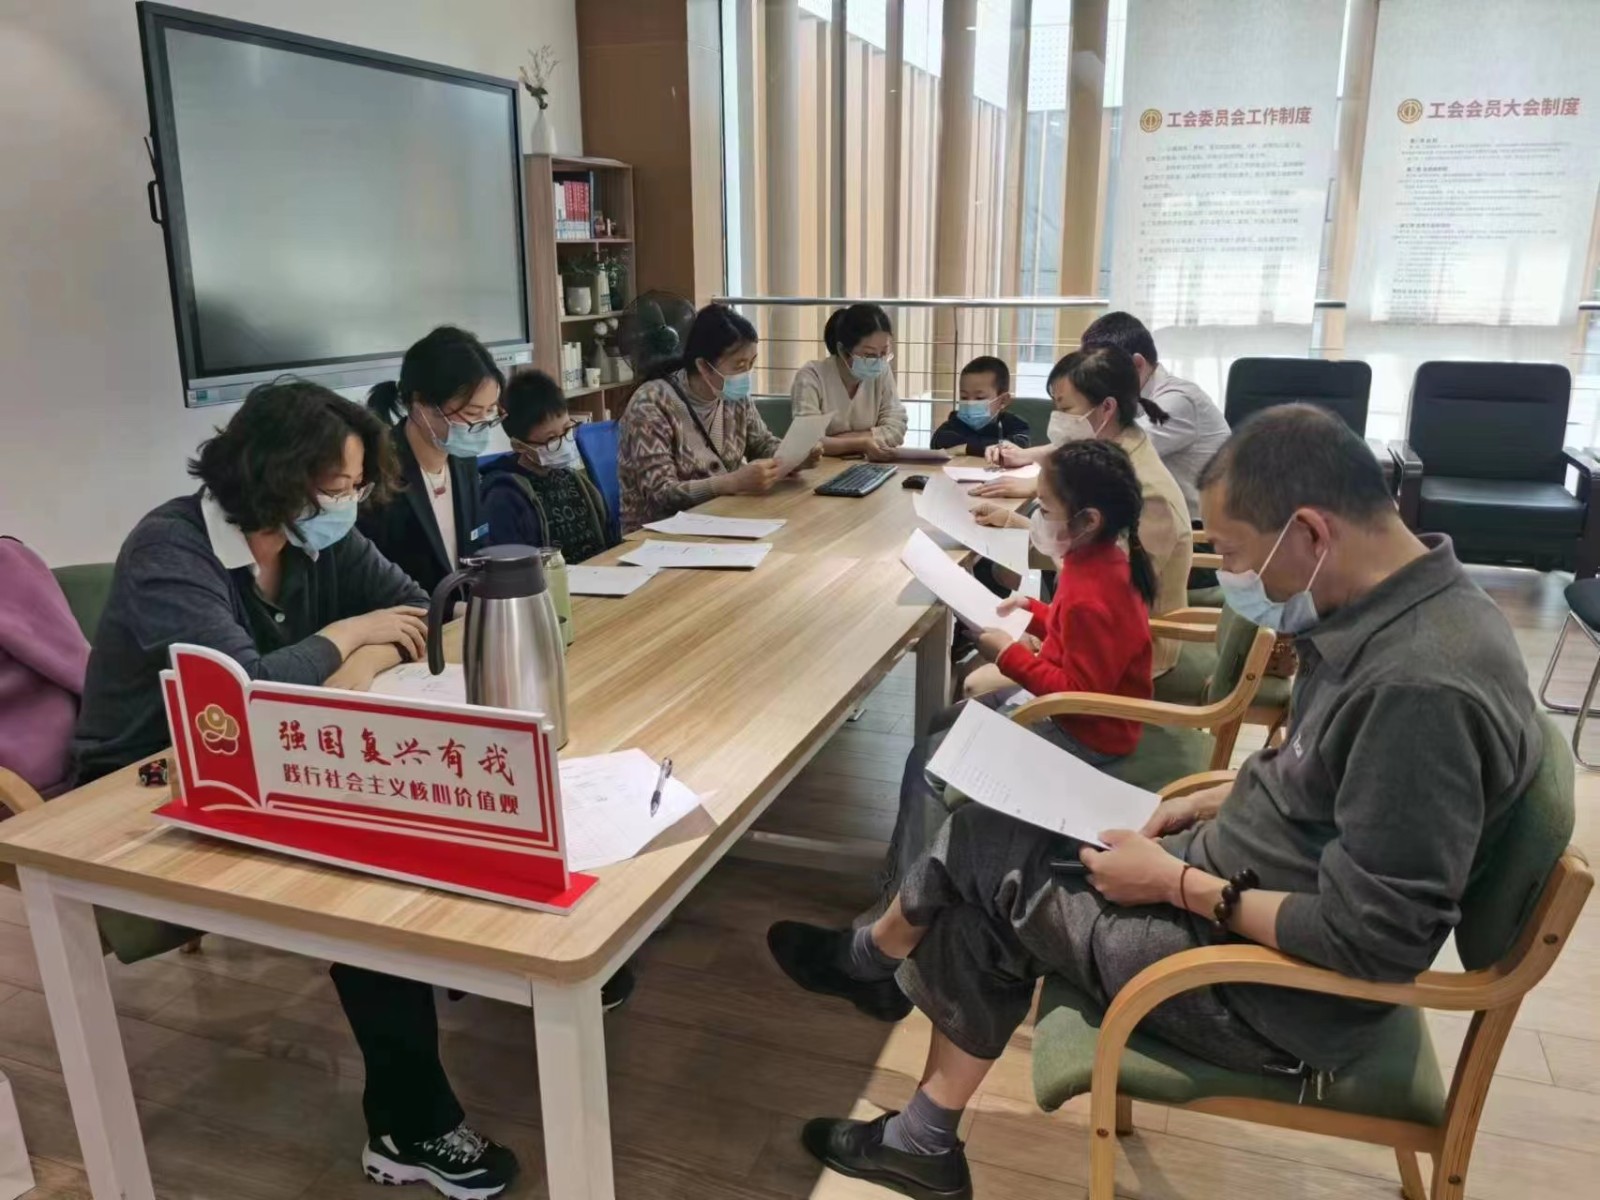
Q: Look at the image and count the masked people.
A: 9